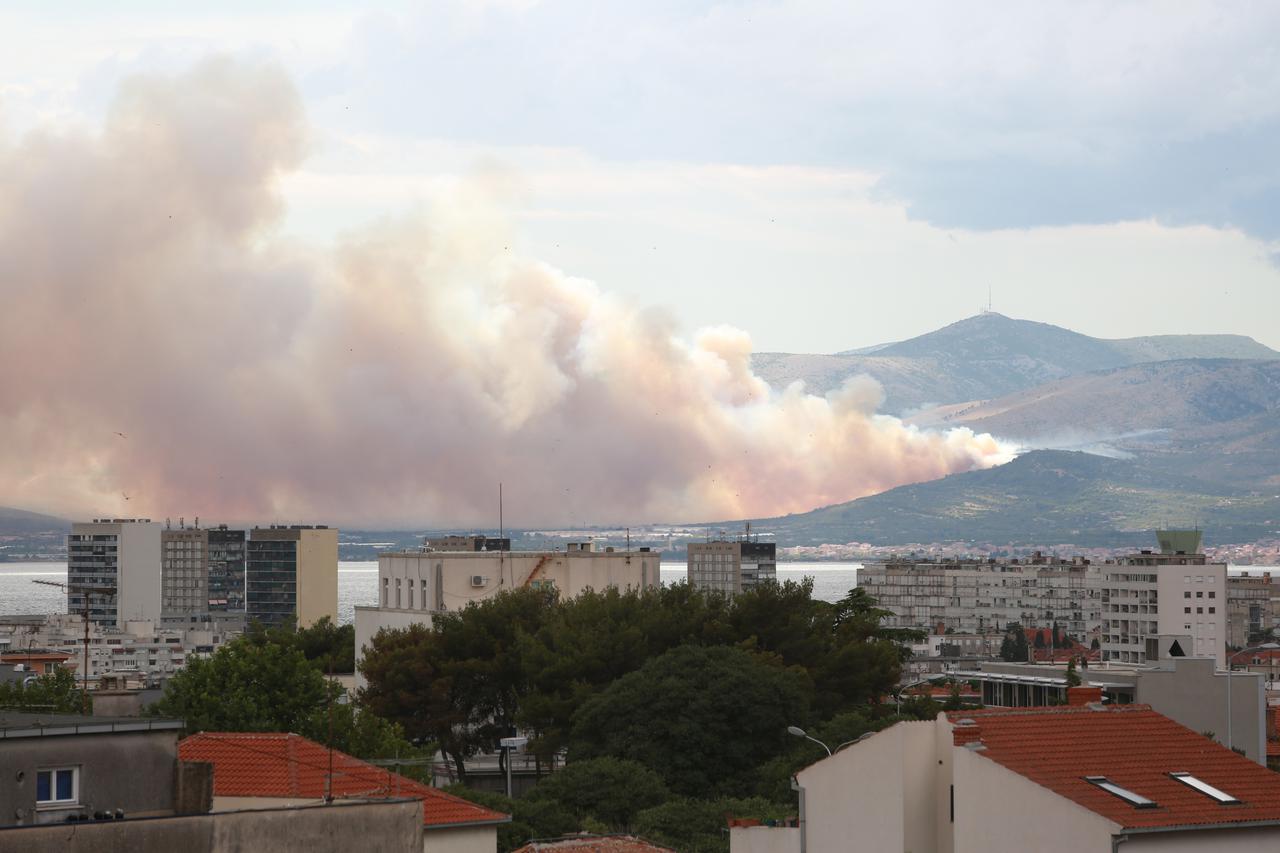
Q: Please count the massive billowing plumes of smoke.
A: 1